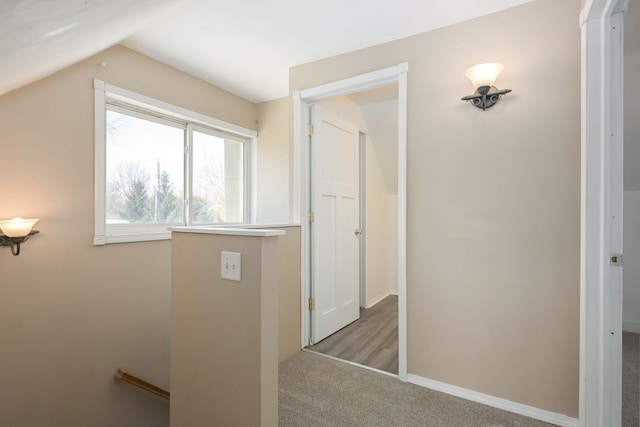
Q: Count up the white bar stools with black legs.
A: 0